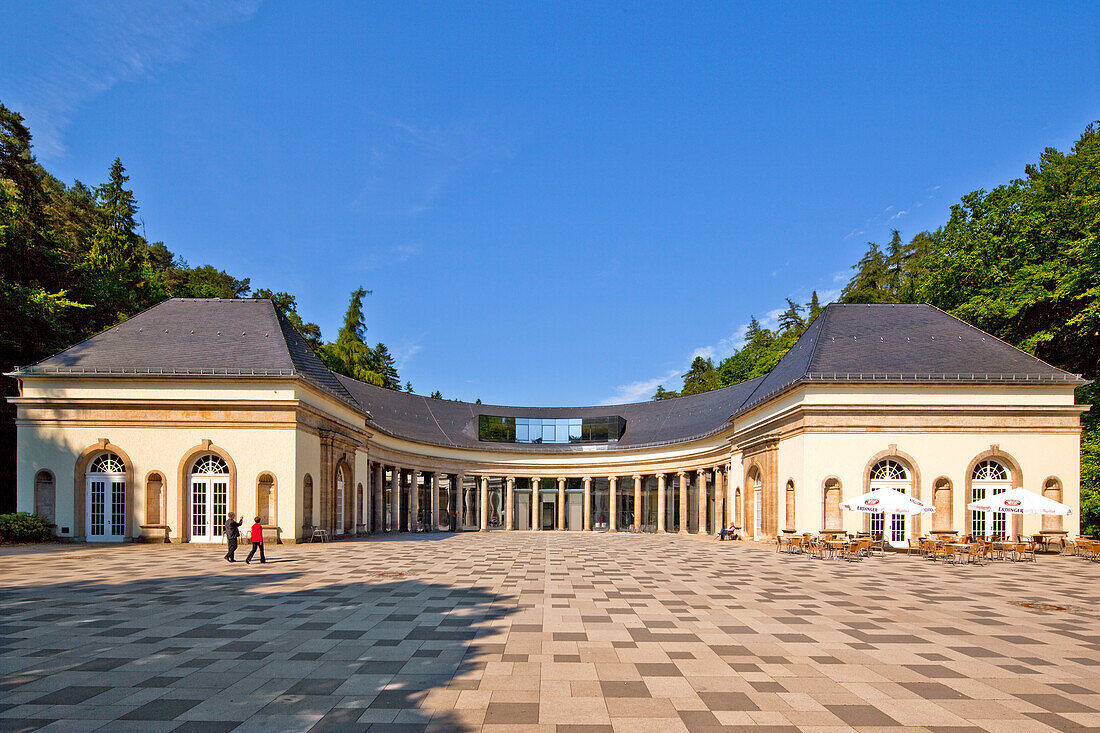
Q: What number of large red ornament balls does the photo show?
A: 0